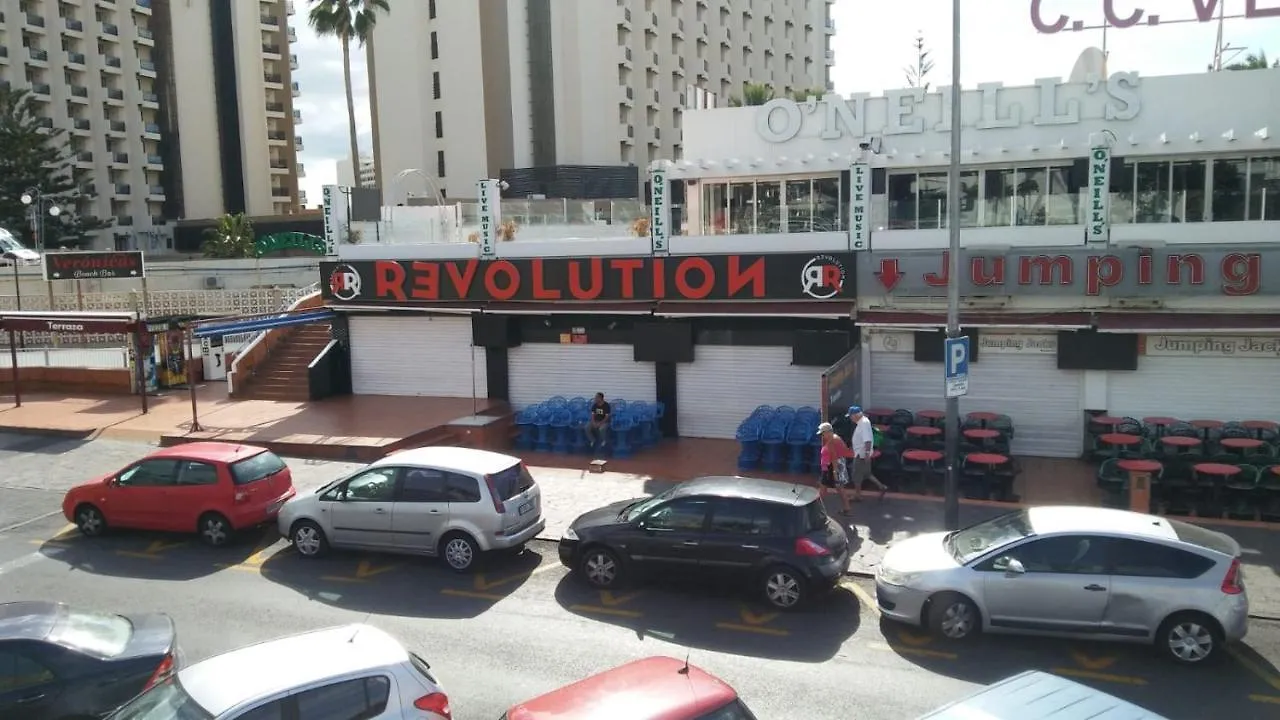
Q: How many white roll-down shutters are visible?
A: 5